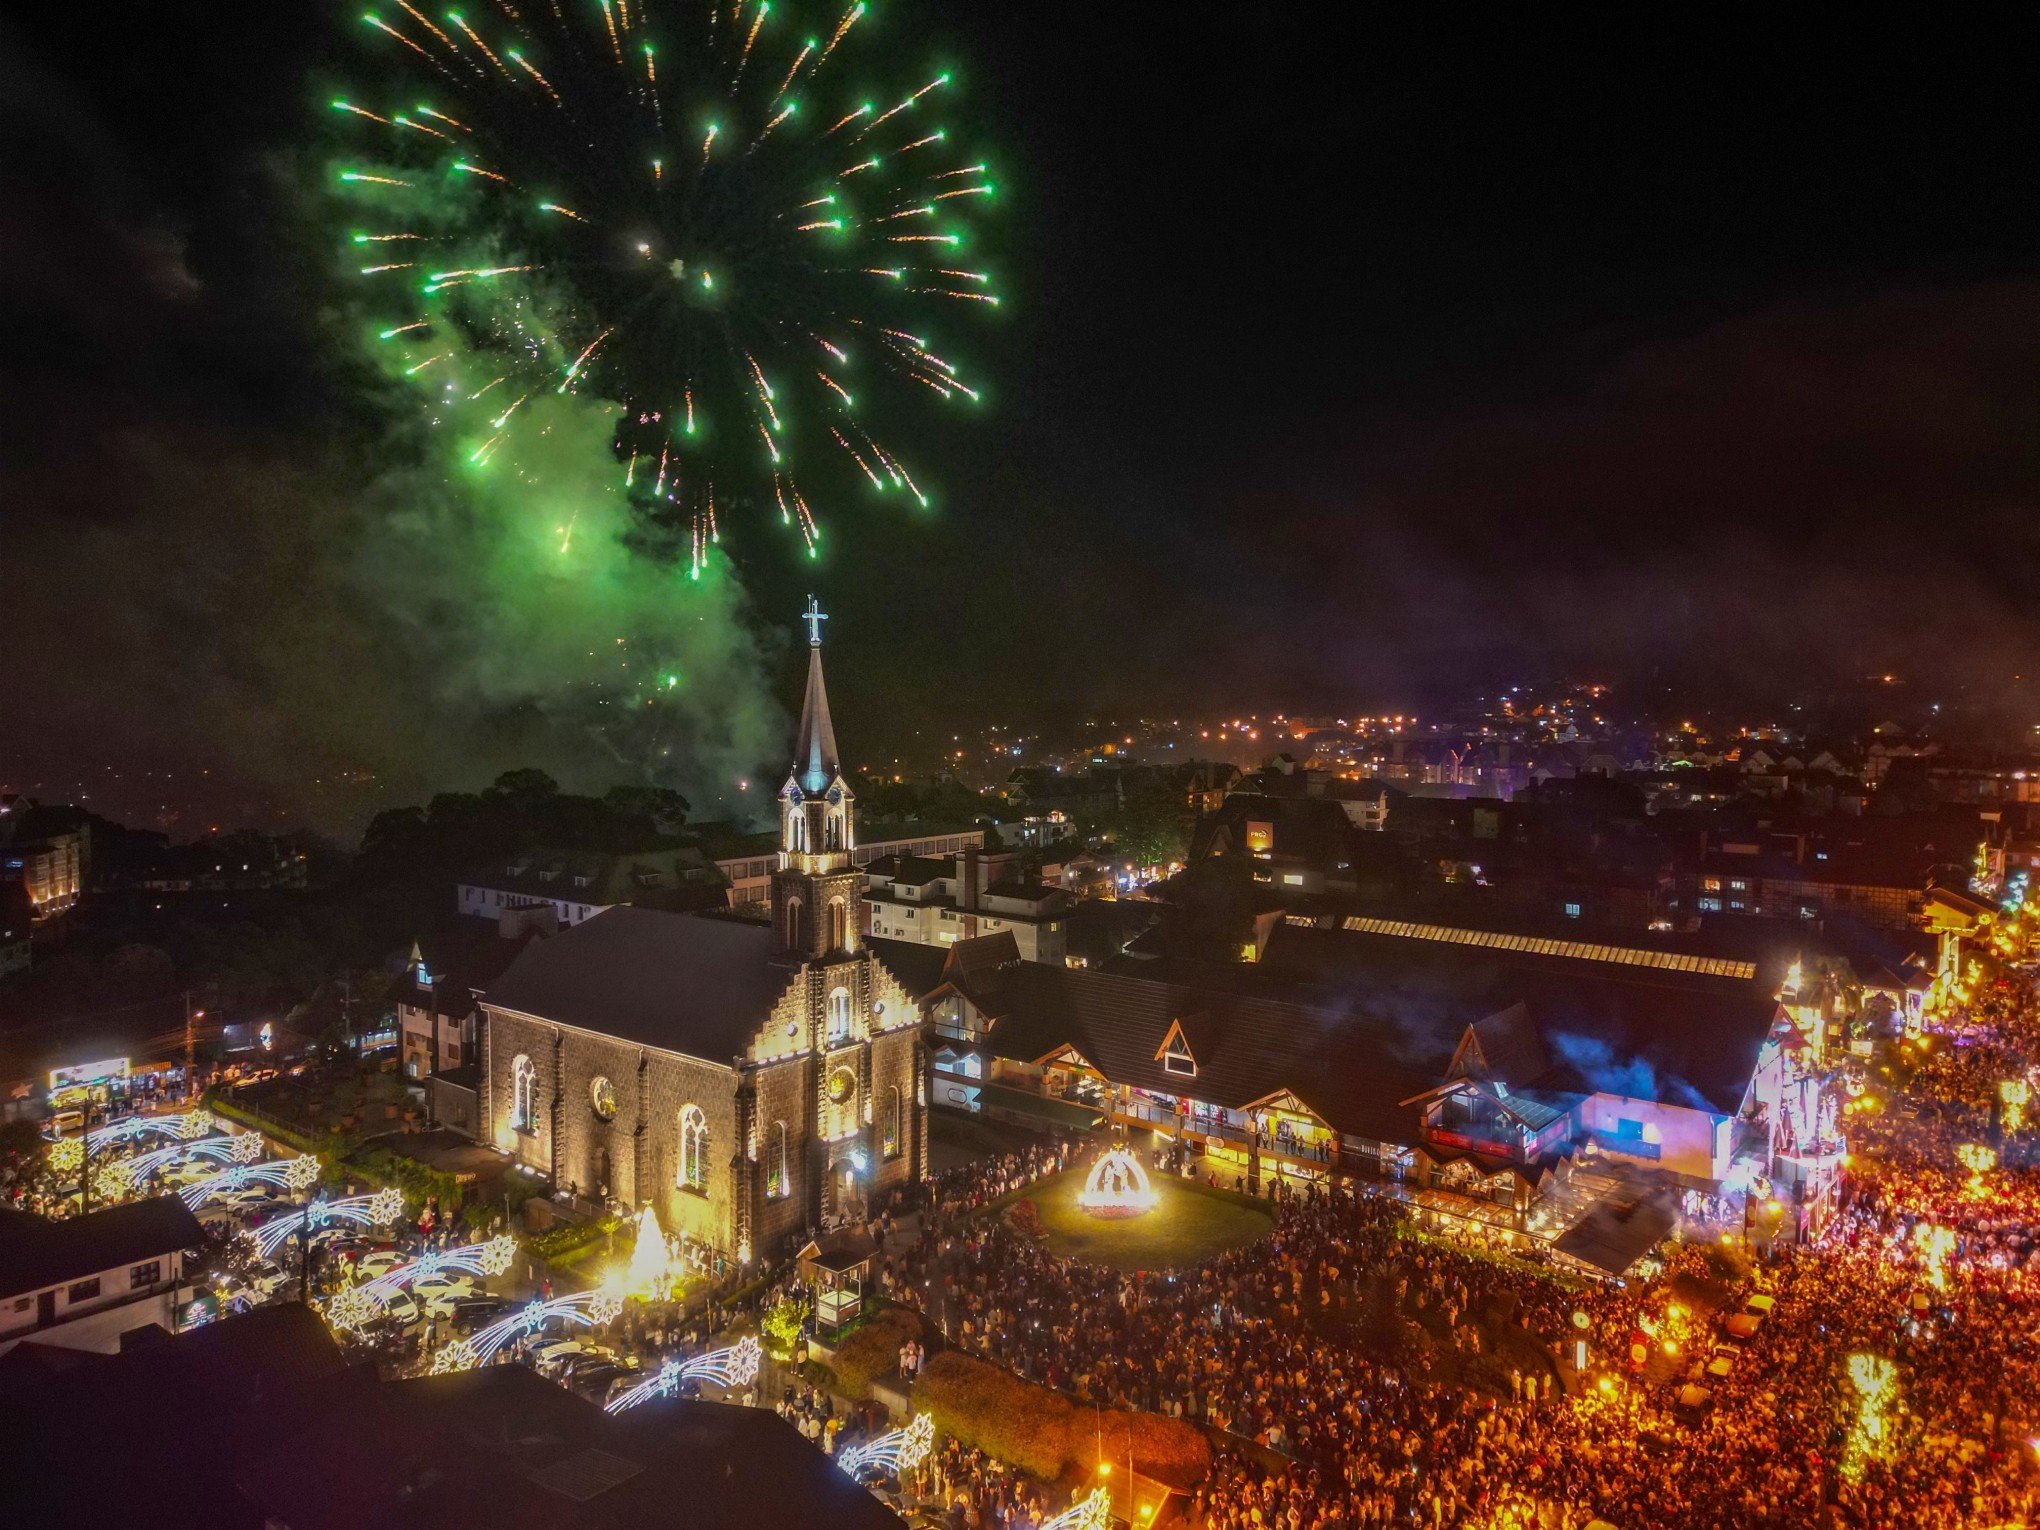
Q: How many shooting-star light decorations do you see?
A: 9